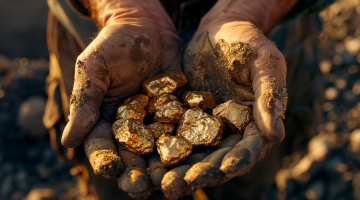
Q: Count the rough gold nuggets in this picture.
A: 9